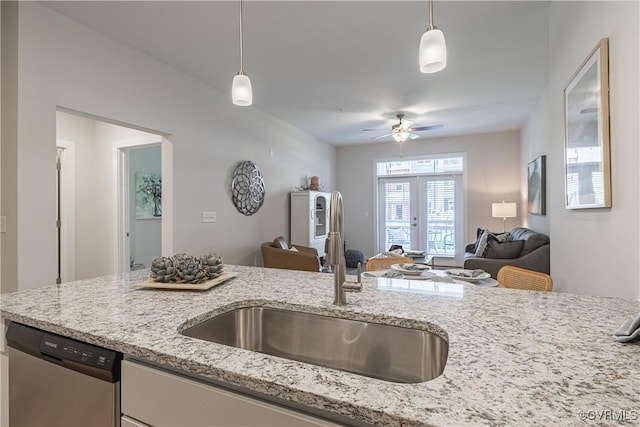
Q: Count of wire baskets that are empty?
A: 0